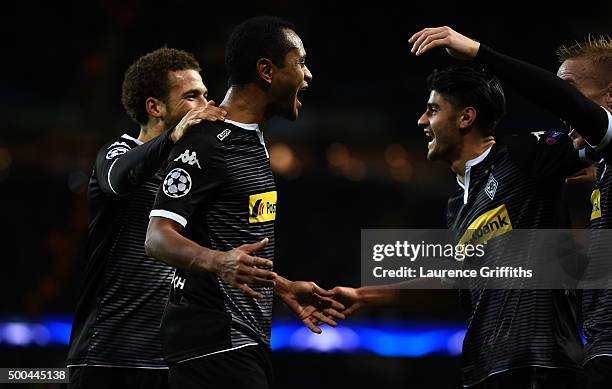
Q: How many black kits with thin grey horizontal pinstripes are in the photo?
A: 4